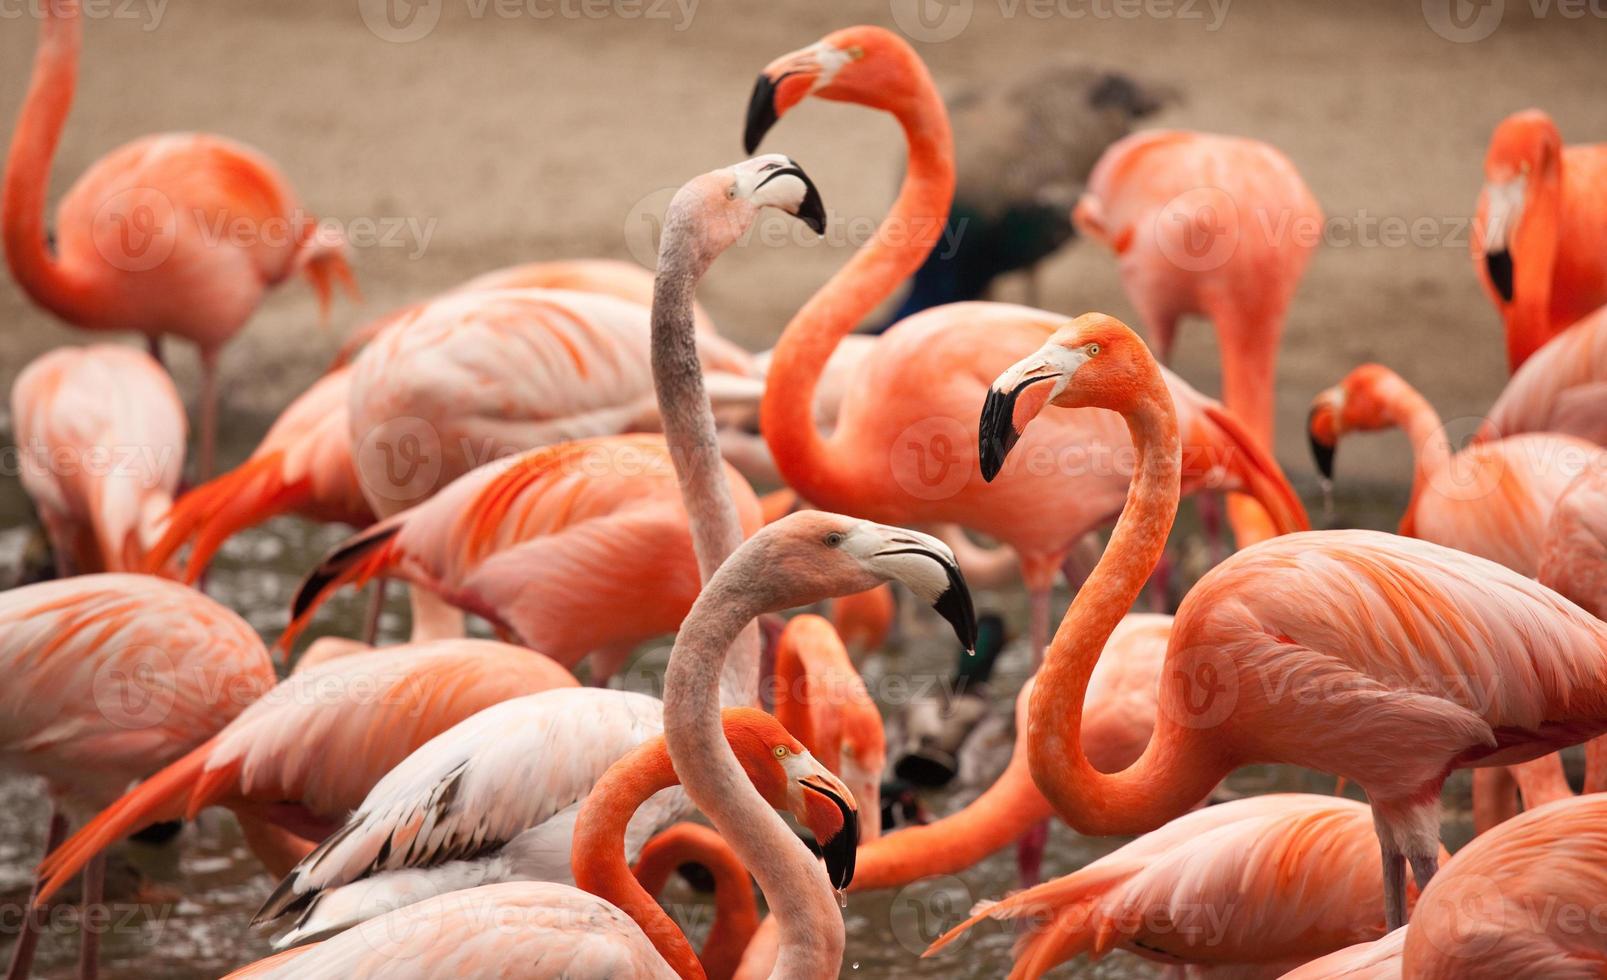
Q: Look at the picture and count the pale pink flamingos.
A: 2